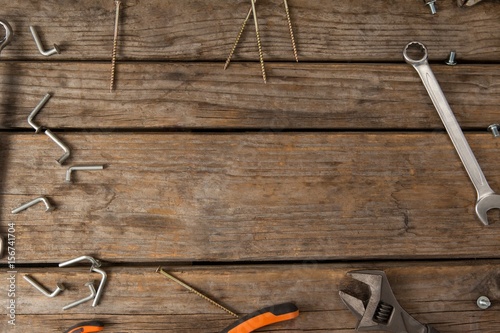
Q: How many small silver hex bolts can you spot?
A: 4